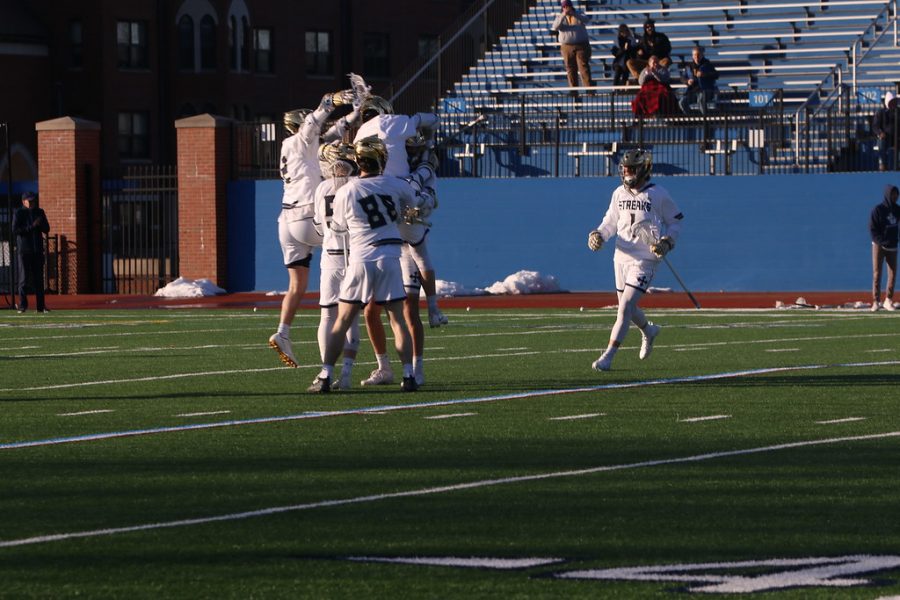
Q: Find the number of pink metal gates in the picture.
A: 0